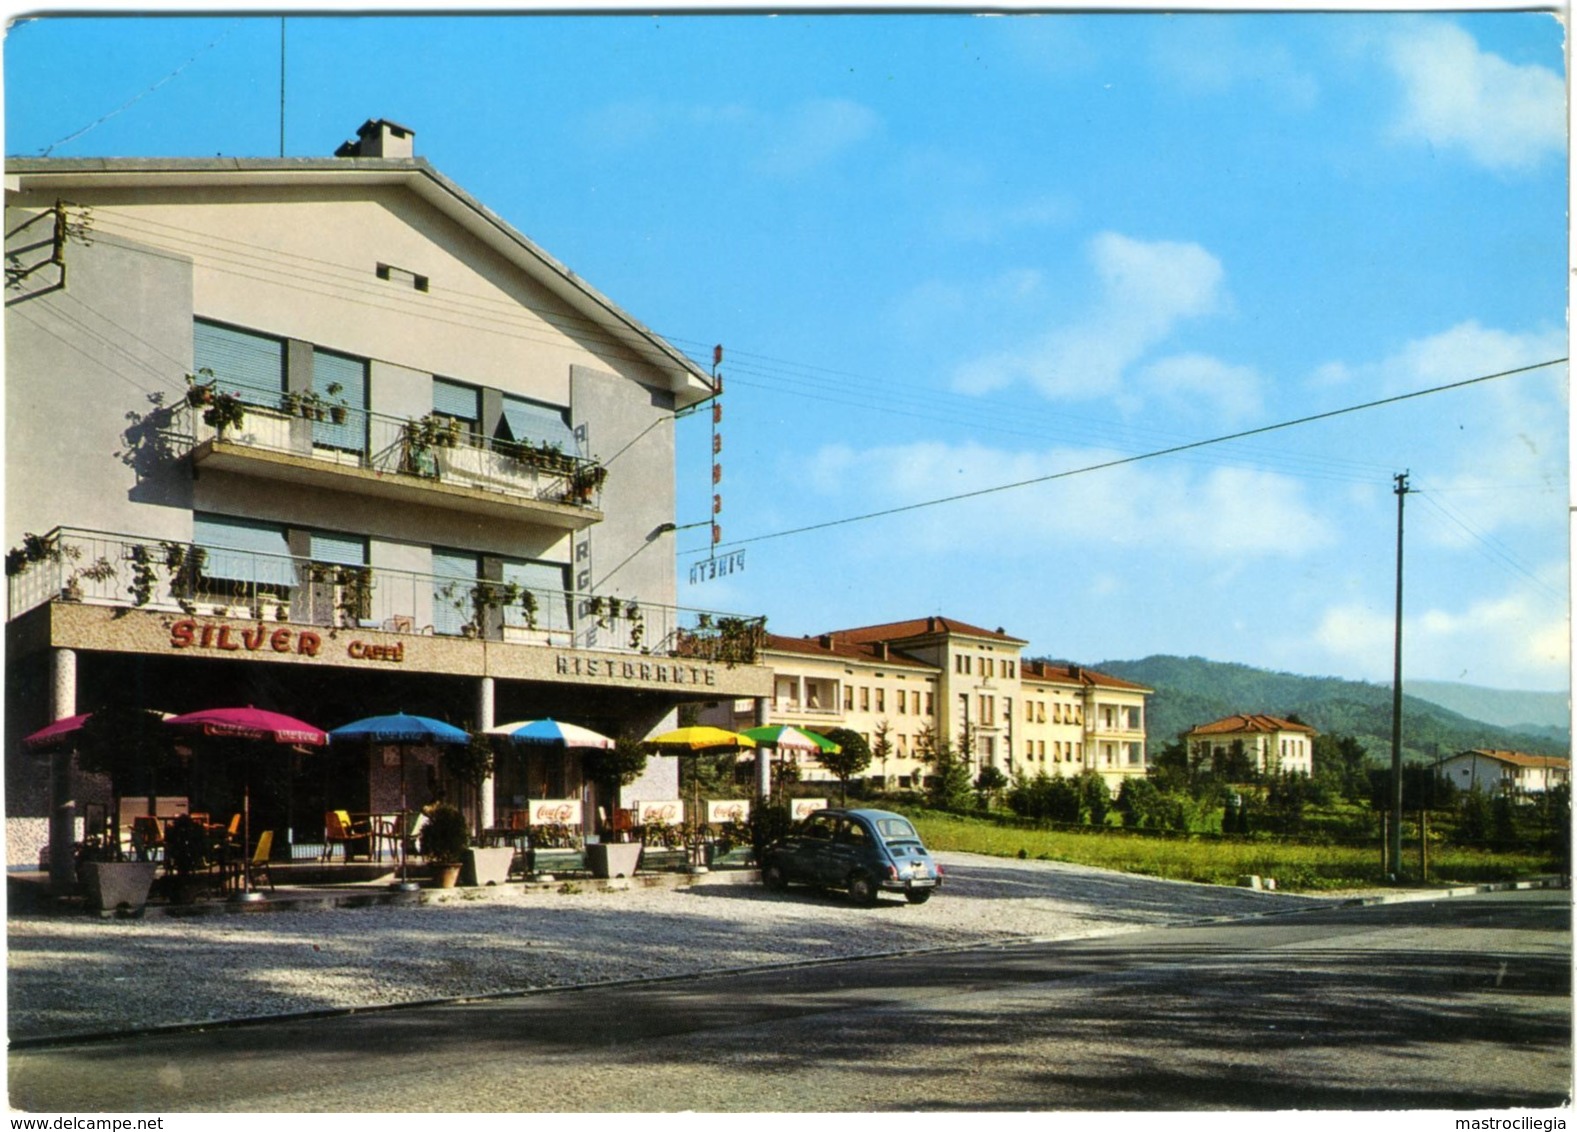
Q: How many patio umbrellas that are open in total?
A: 6